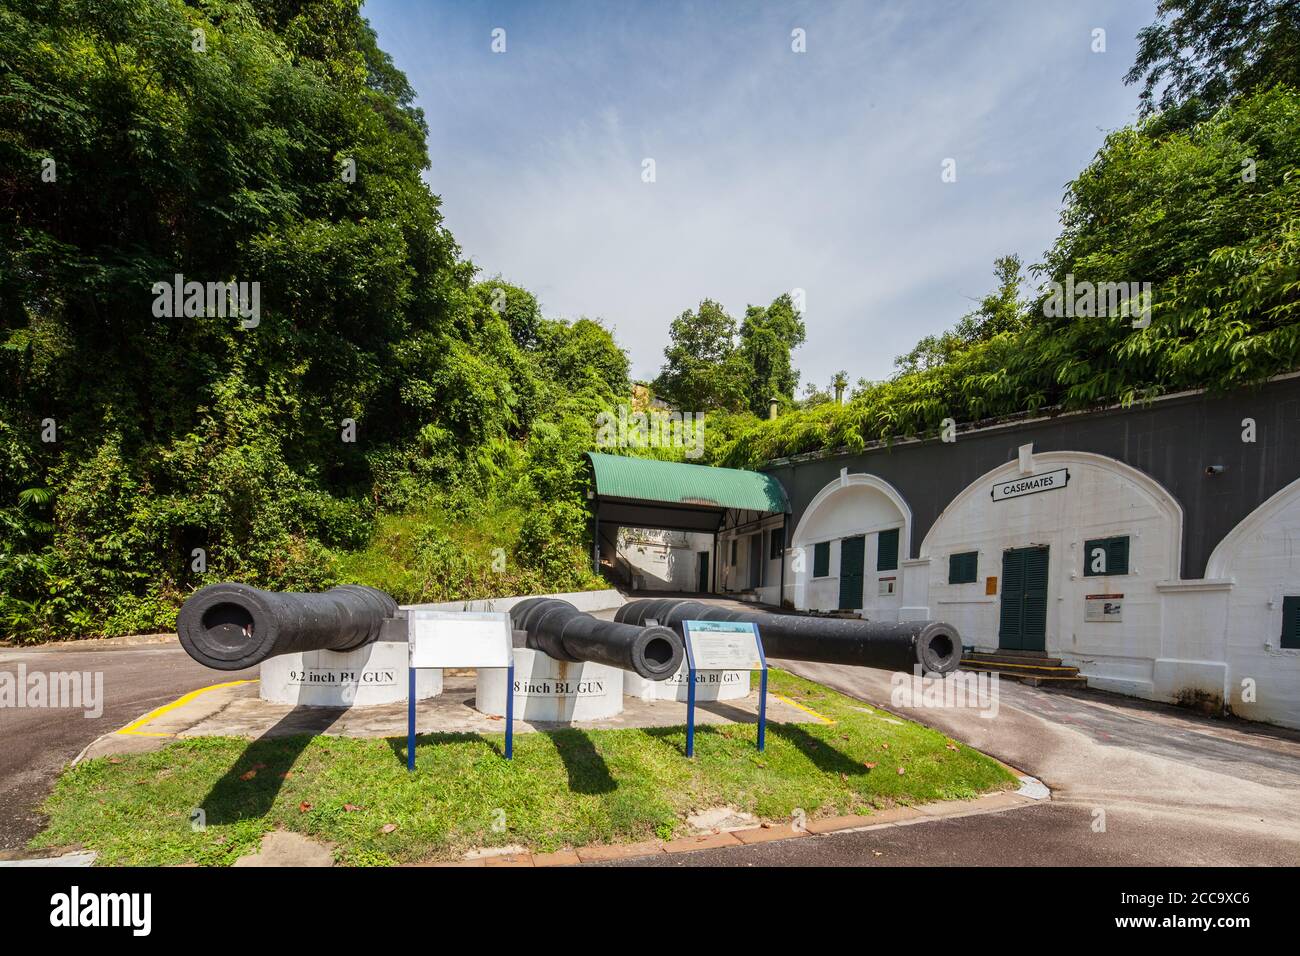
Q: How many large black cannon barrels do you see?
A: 3